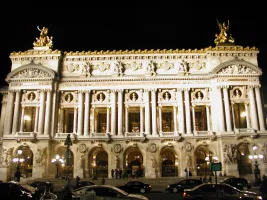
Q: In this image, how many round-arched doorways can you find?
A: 7